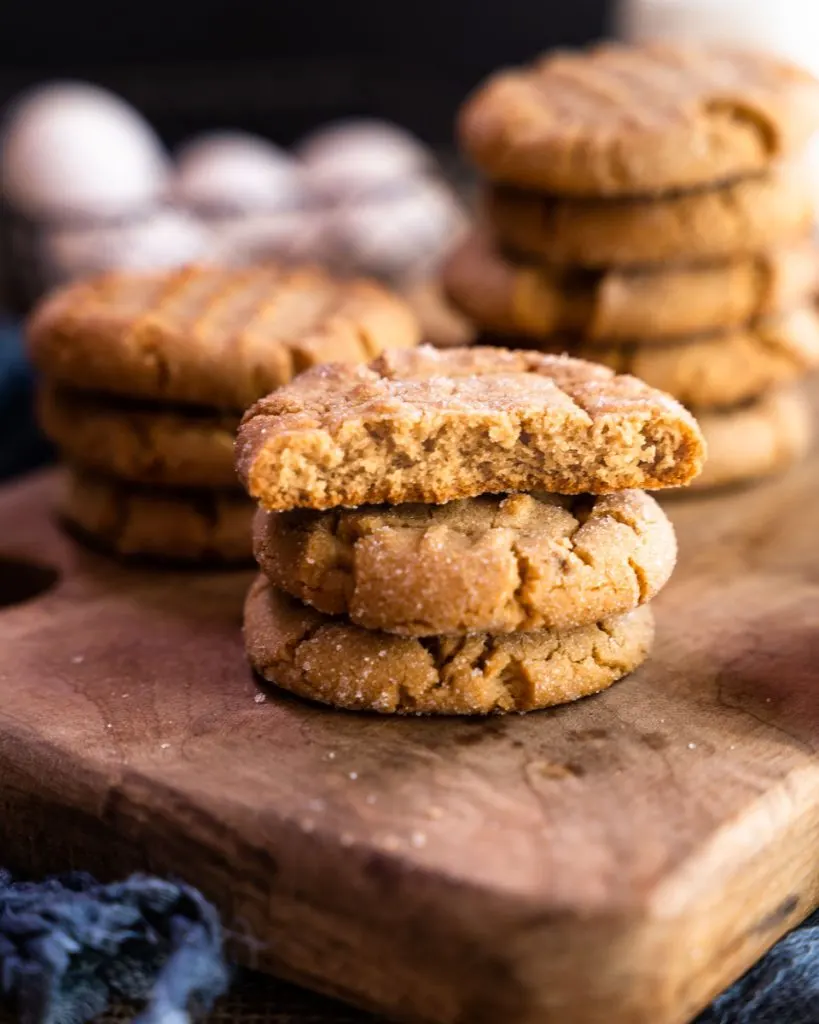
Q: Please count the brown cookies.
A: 11